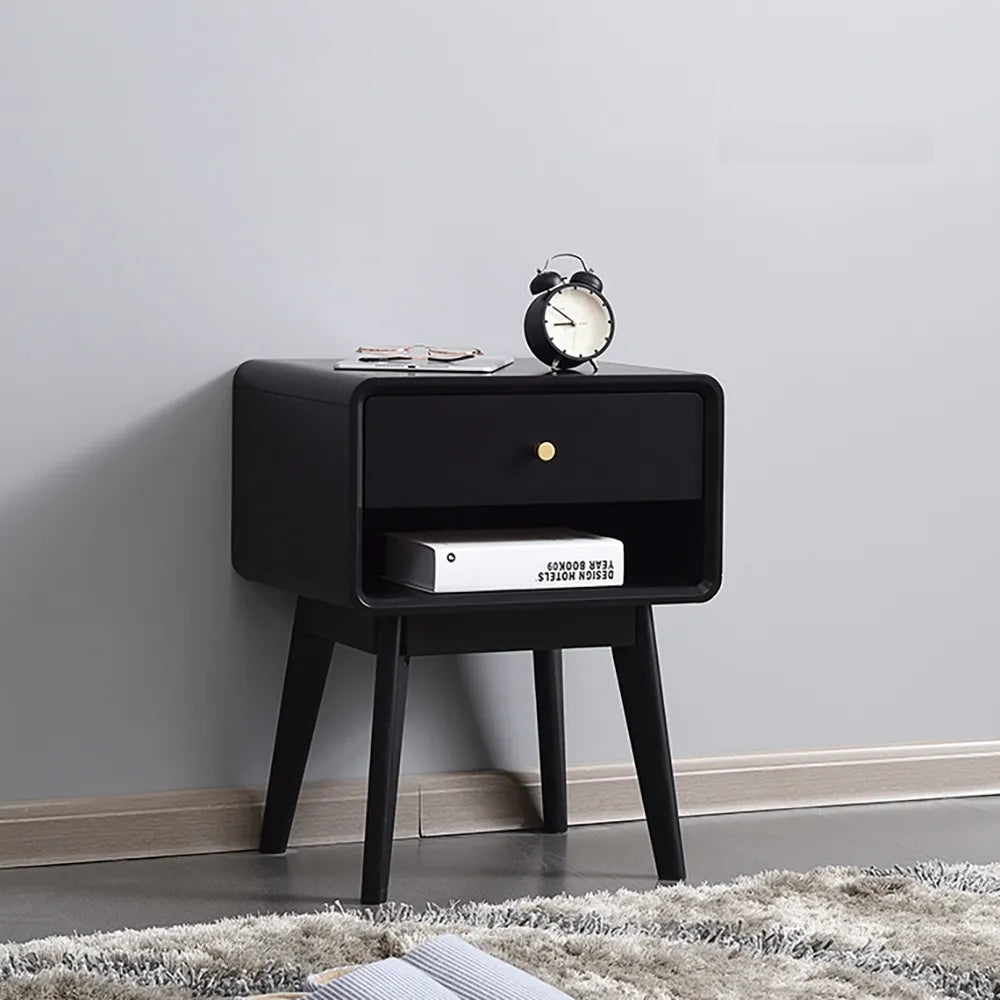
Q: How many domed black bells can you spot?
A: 2